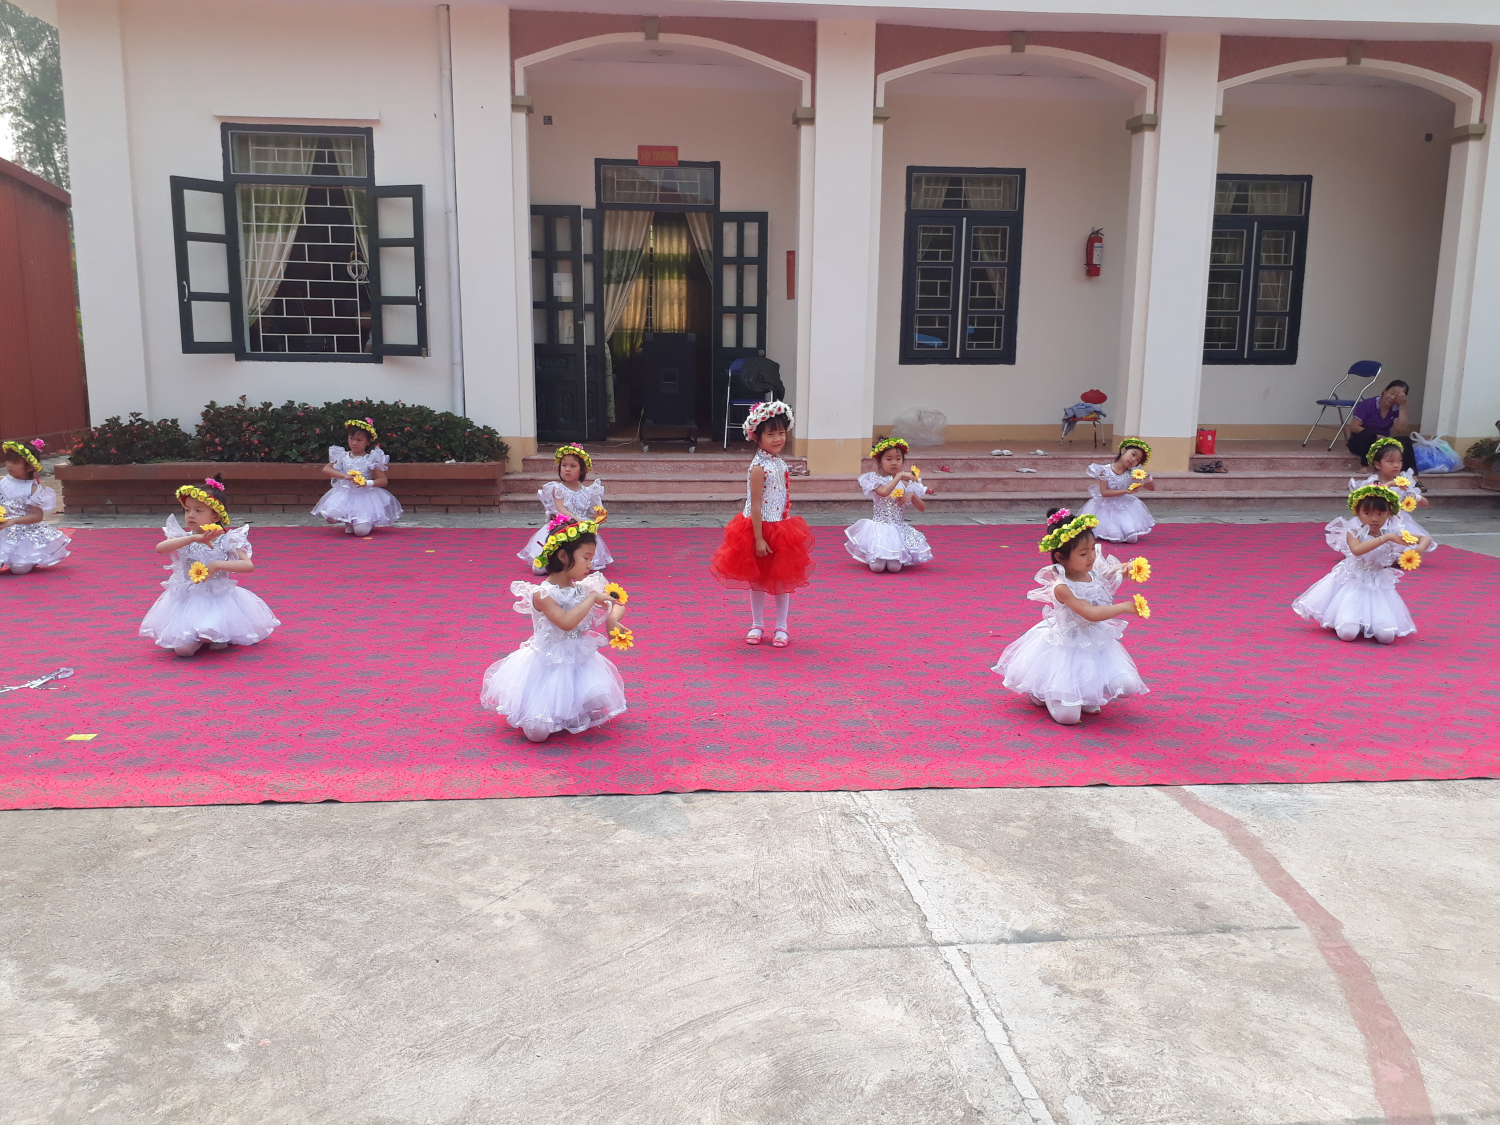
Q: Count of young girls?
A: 11